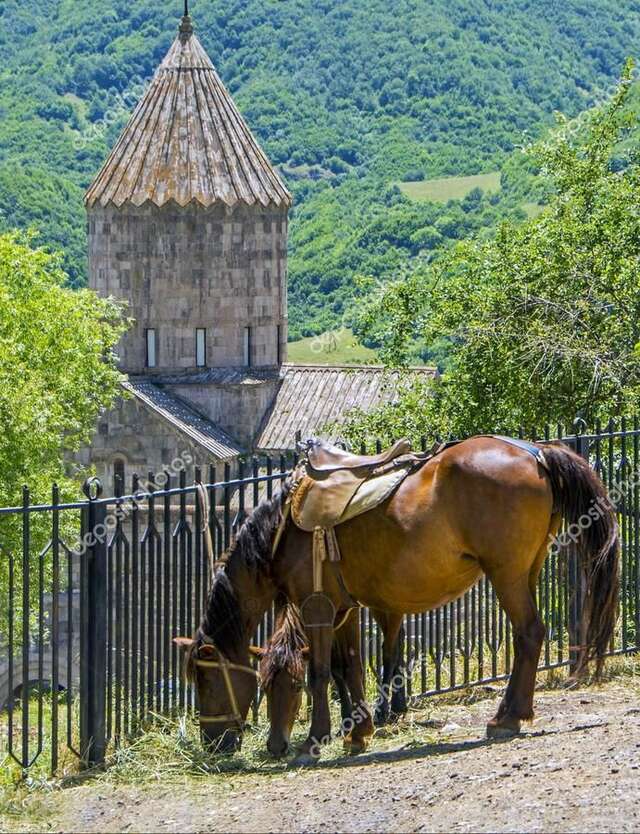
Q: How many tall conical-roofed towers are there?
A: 1